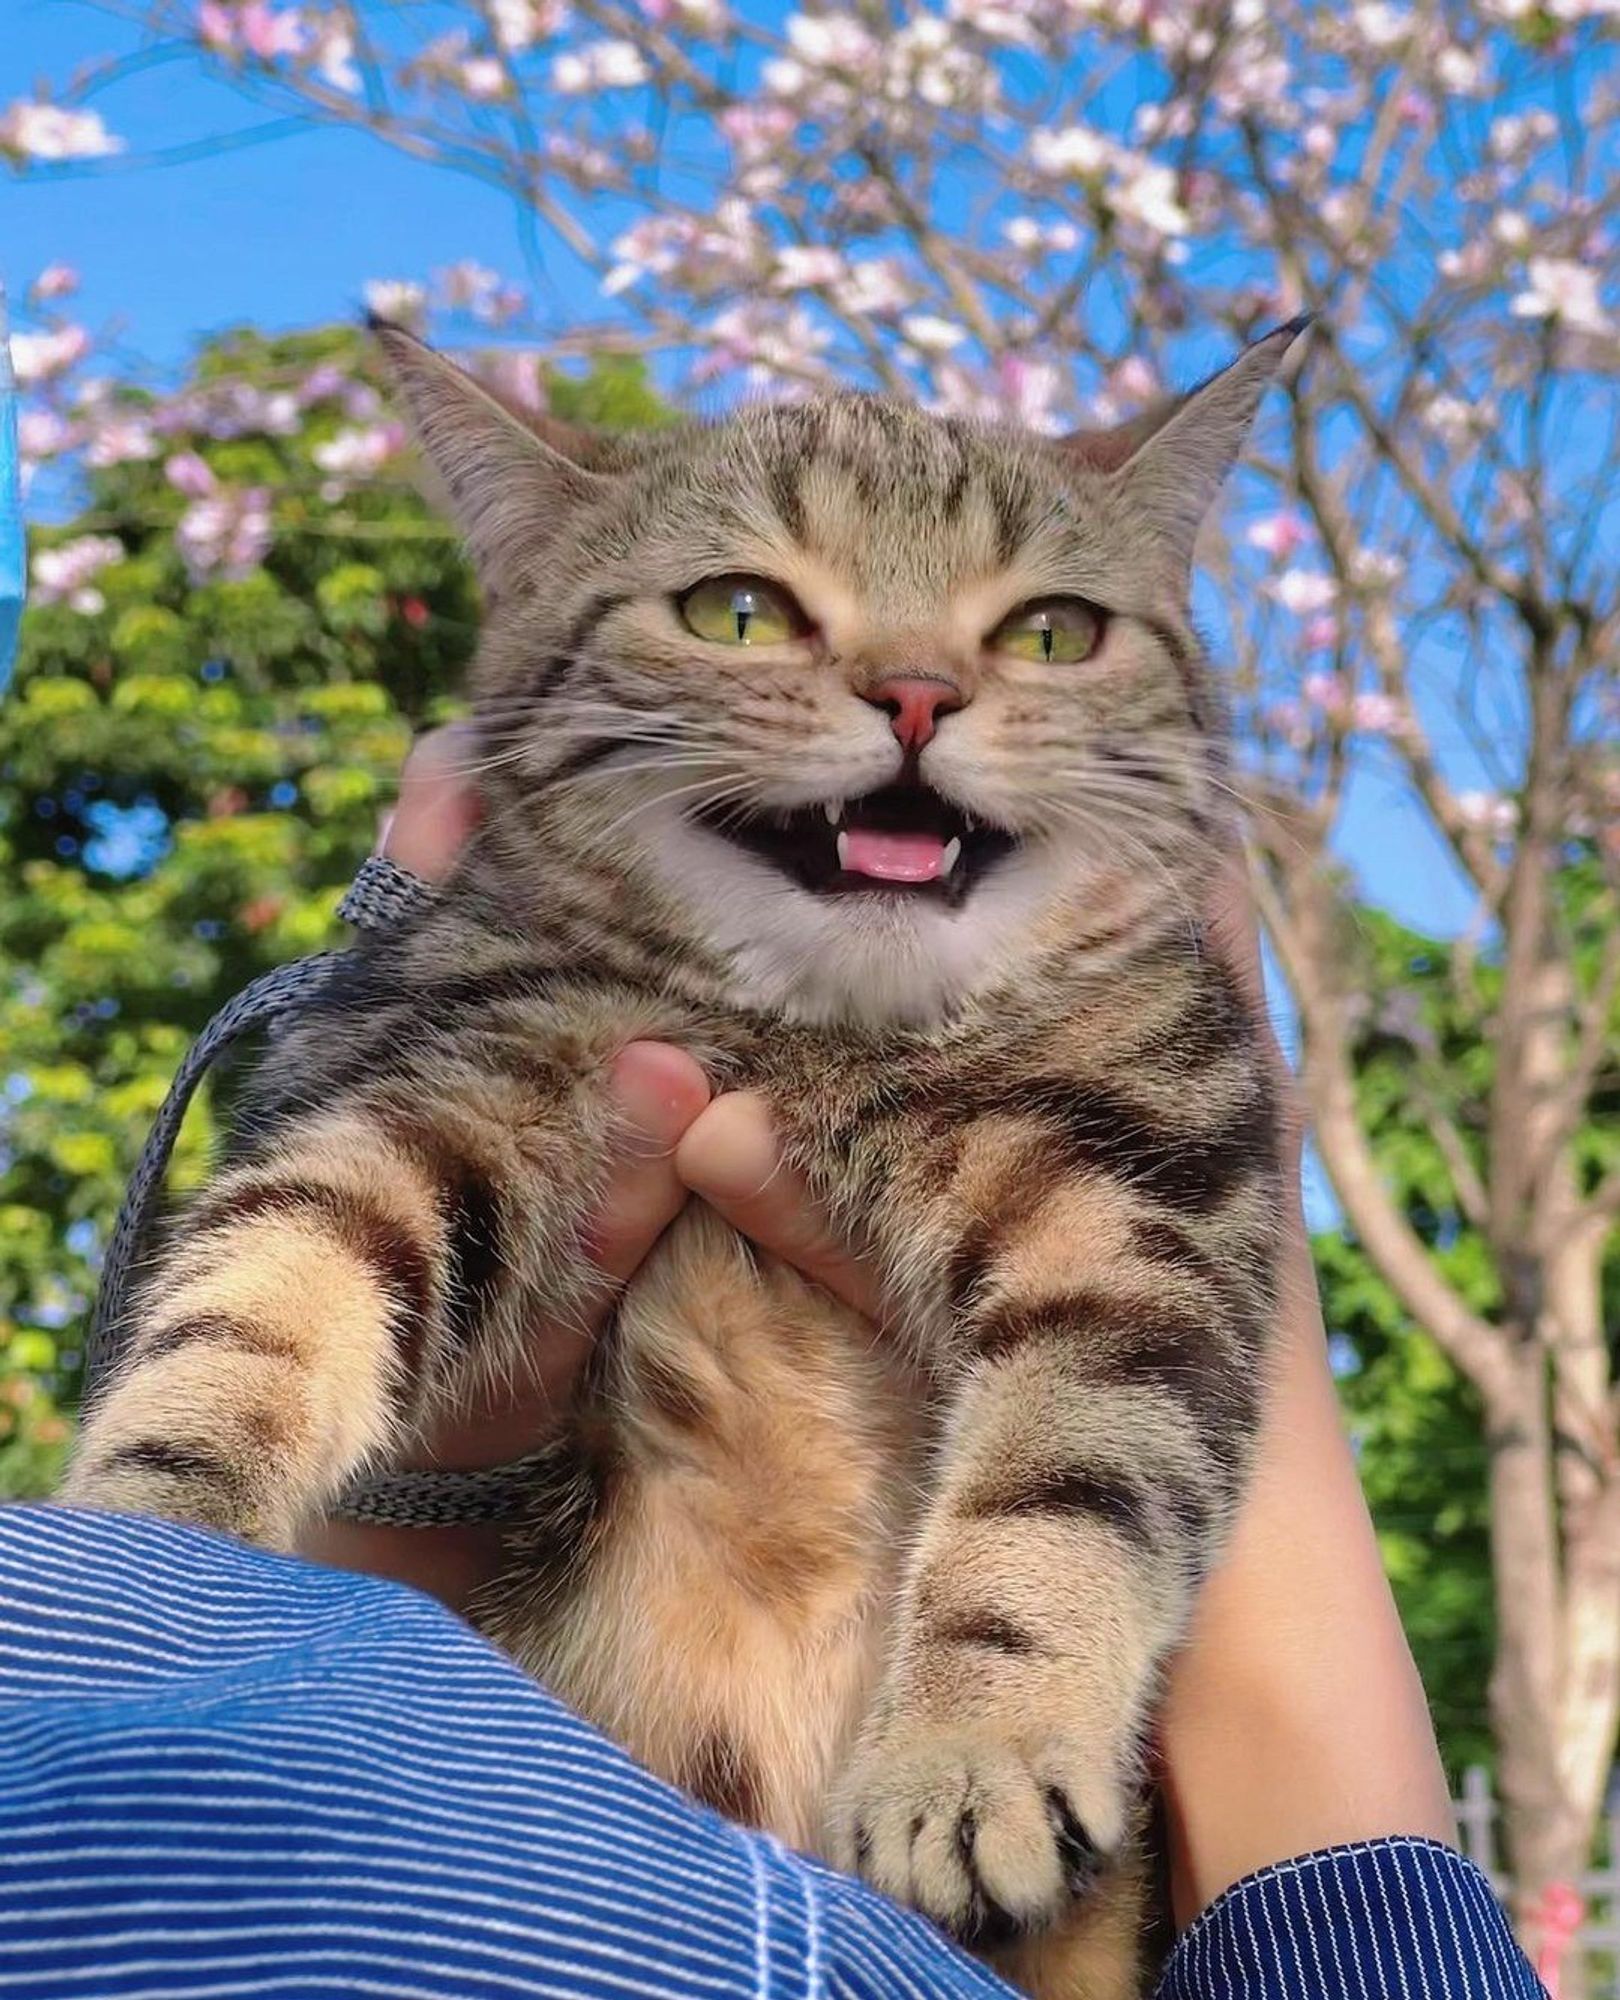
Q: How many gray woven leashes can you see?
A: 1